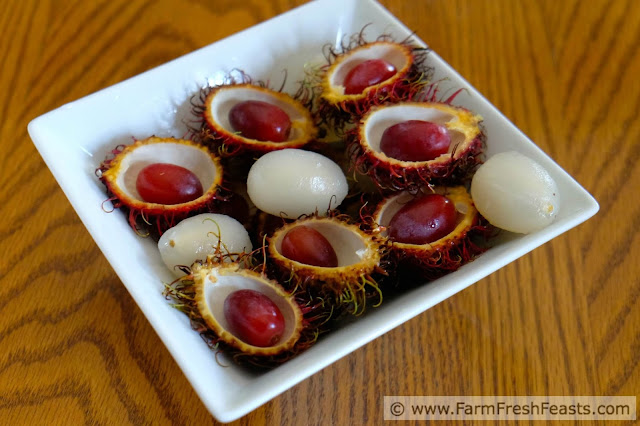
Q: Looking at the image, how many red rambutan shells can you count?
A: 7